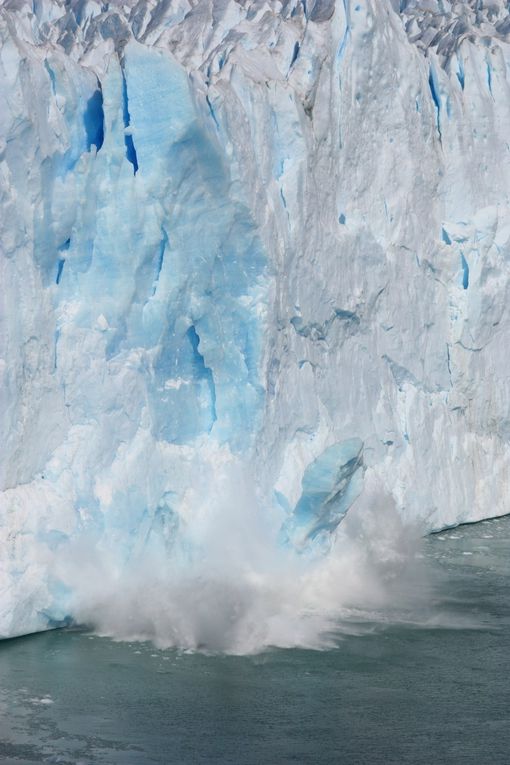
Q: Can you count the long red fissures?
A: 0